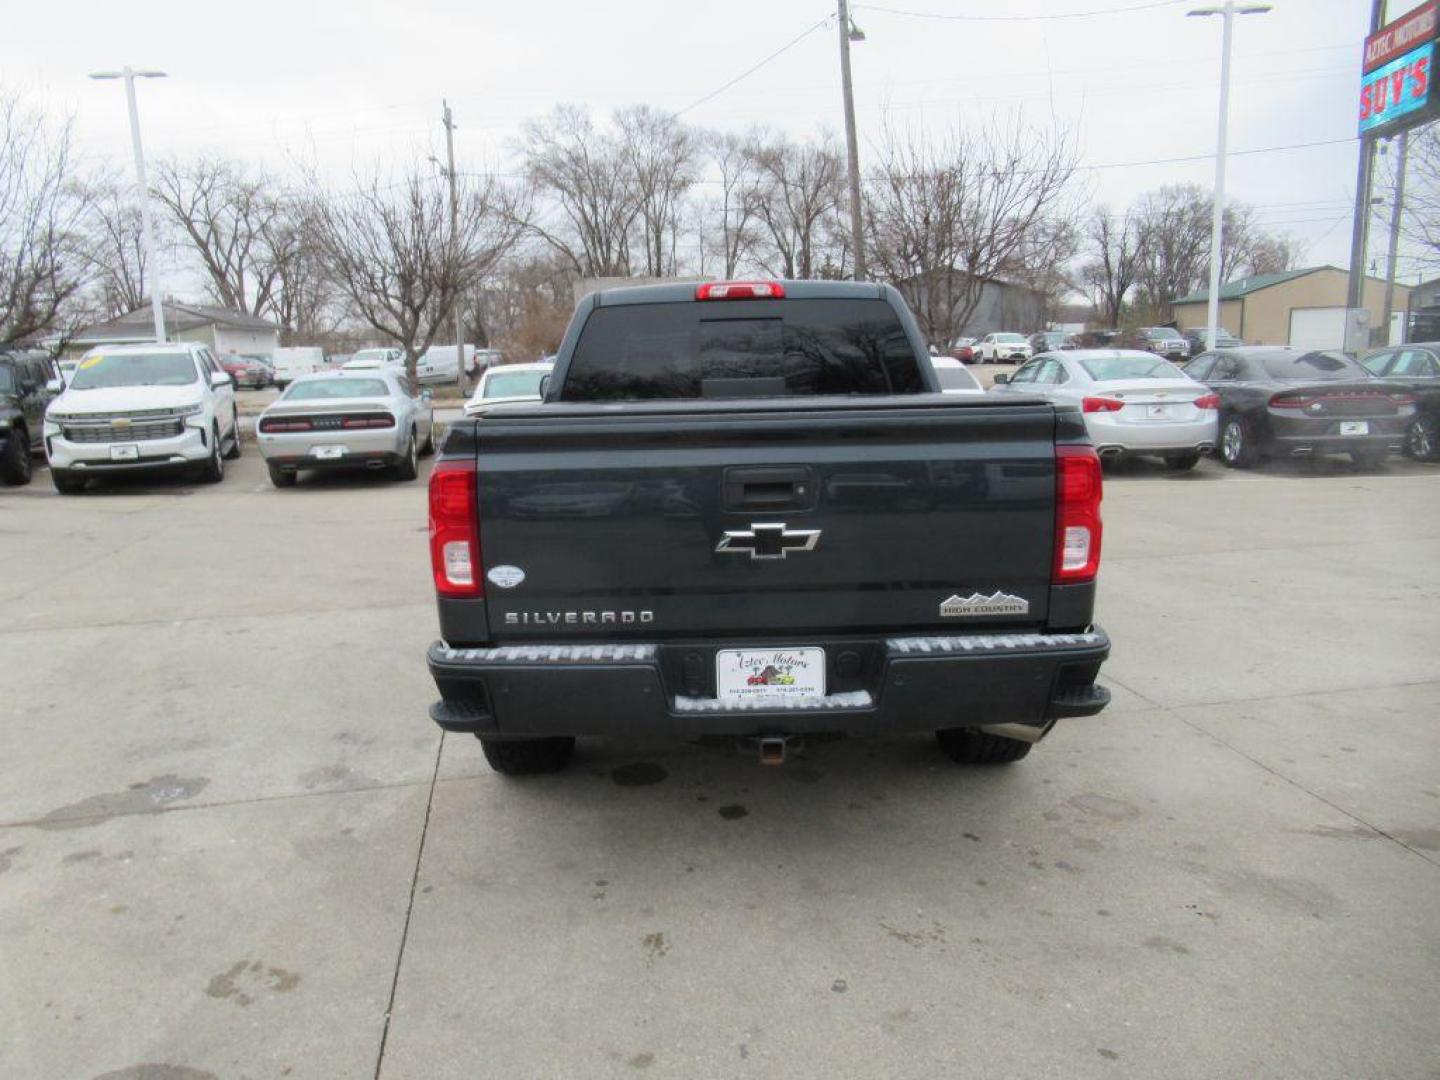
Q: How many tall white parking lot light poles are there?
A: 2